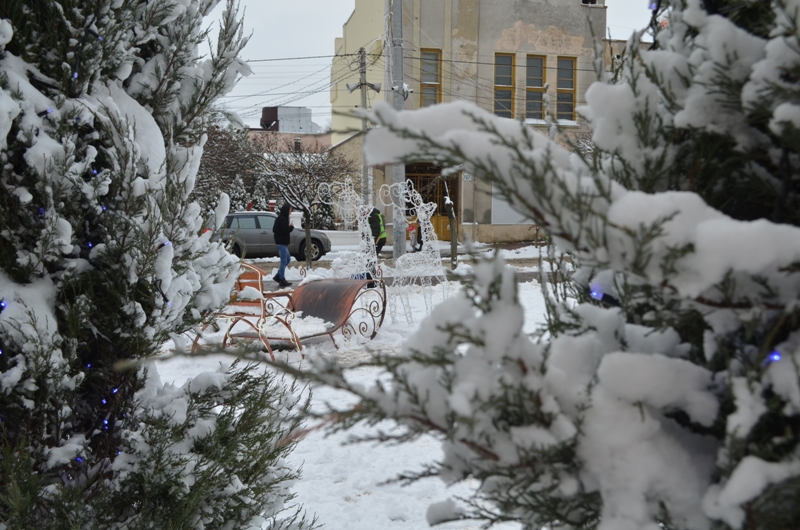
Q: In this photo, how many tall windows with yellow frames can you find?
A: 4